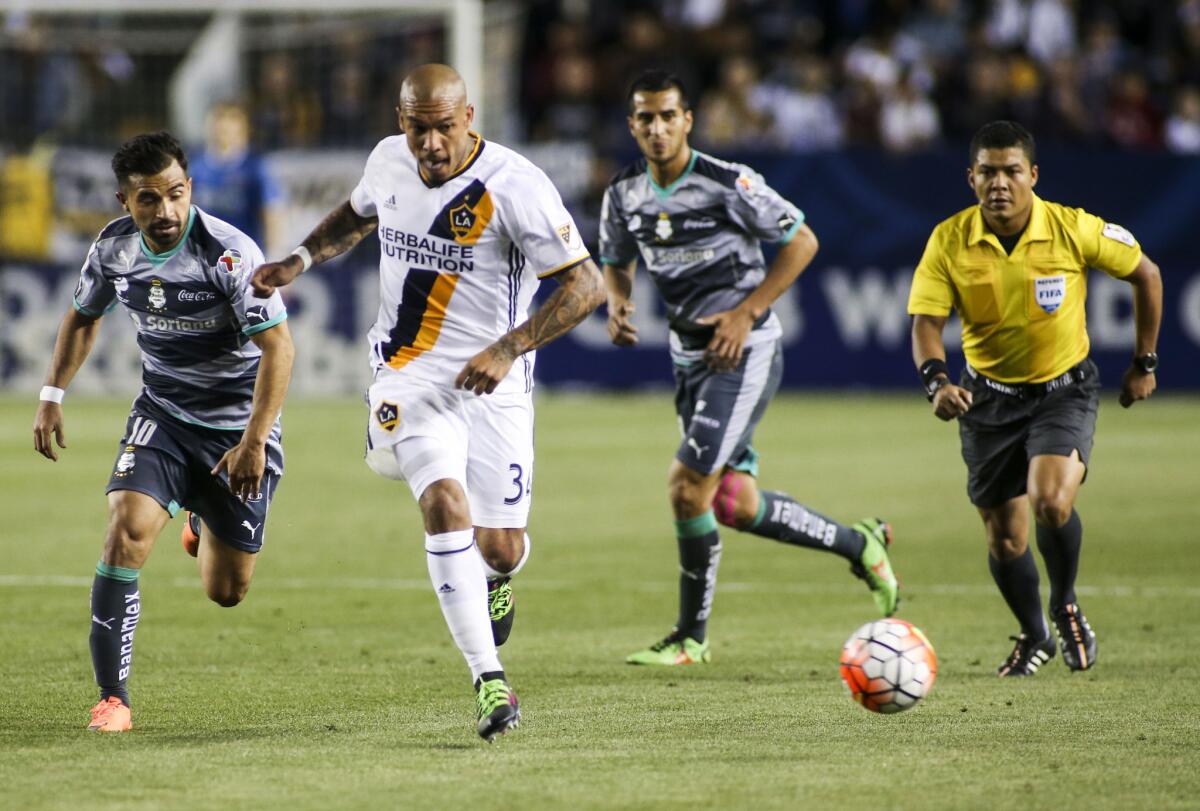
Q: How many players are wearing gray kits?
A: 2